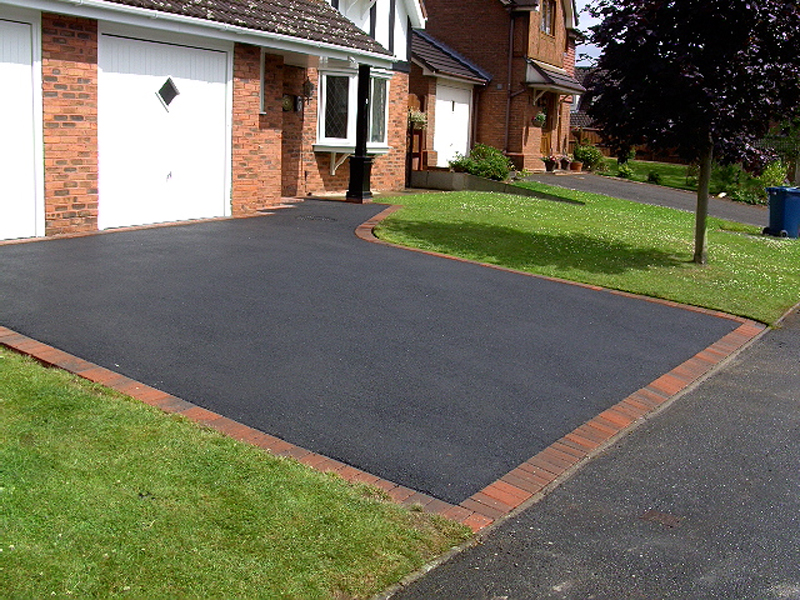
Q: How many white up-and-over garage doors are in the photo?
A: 3